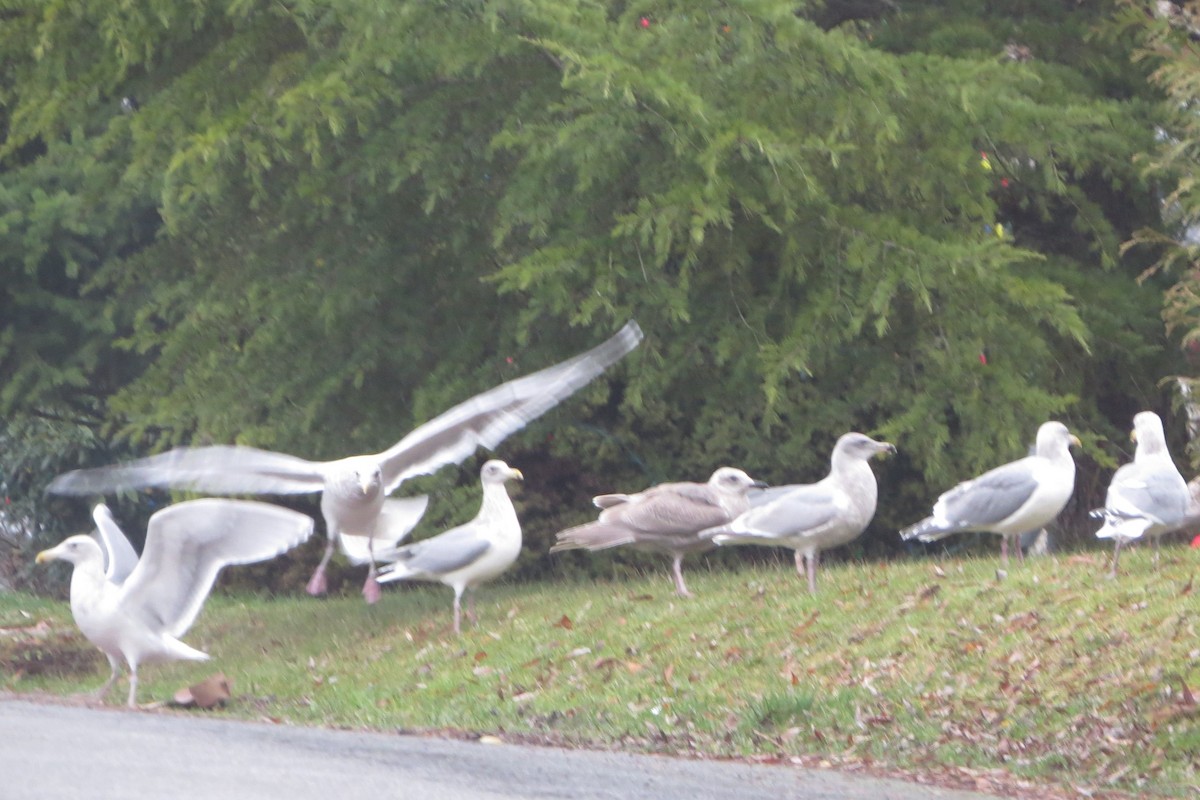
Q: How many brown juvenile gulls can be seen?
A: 1